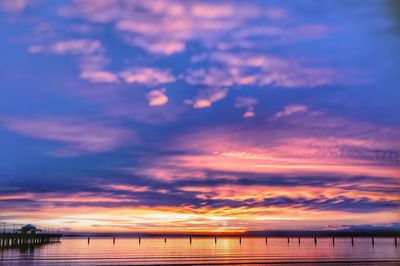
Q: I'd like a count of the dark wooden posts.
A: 15